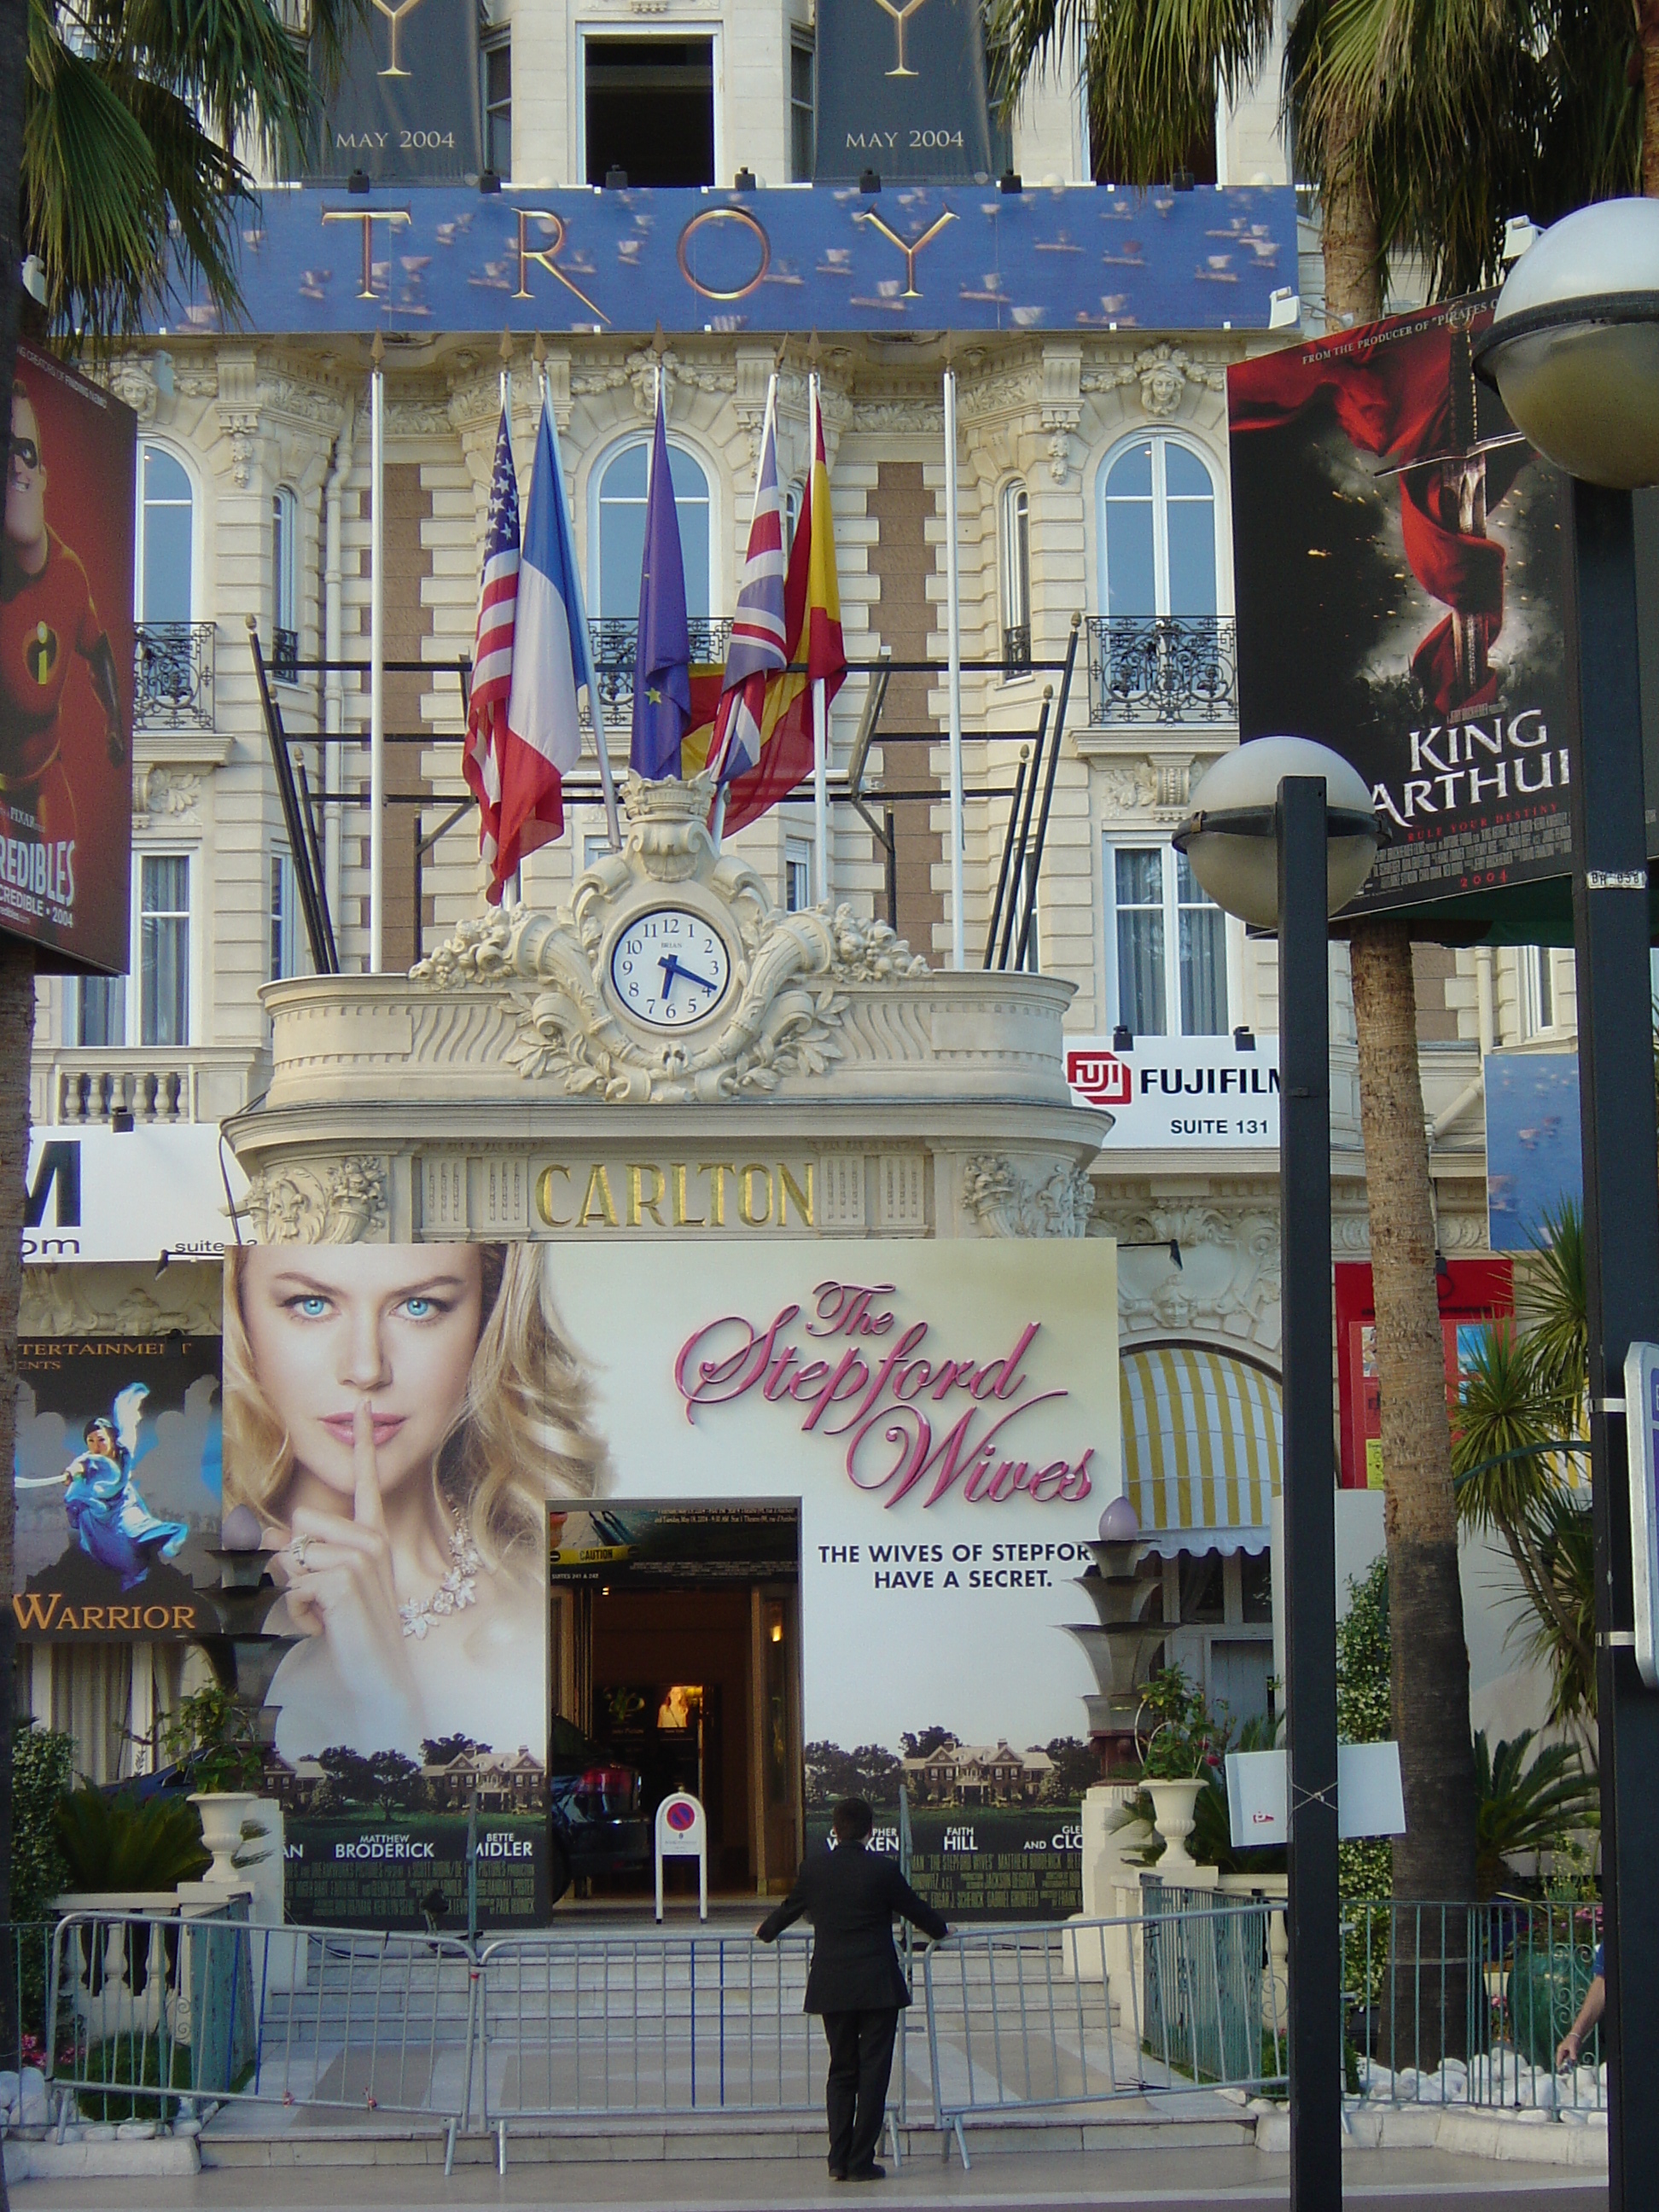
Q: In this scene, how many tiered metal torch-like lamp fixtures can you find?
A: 2